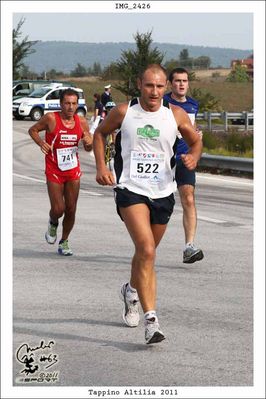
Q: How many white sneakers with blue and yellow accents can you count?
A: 2